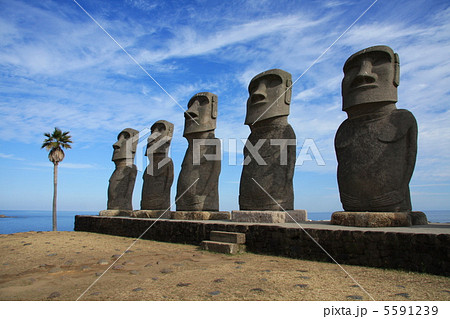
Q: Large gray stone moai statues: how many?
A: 5